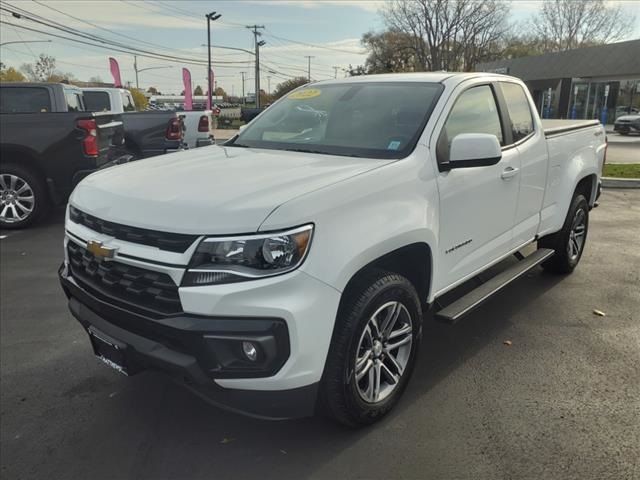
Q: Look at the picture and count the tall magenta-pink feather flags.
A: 3